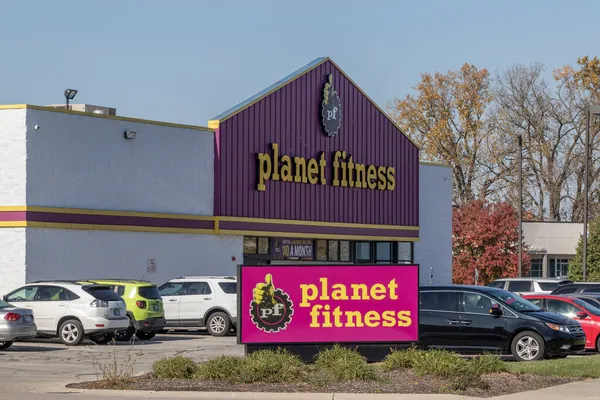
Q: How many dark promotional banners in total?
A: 1